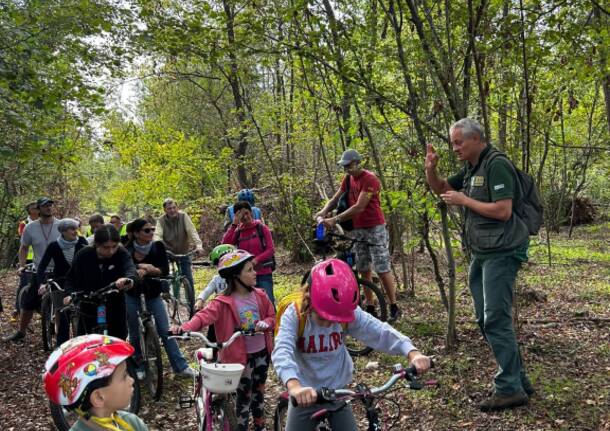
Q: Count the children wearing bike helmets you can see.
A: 4